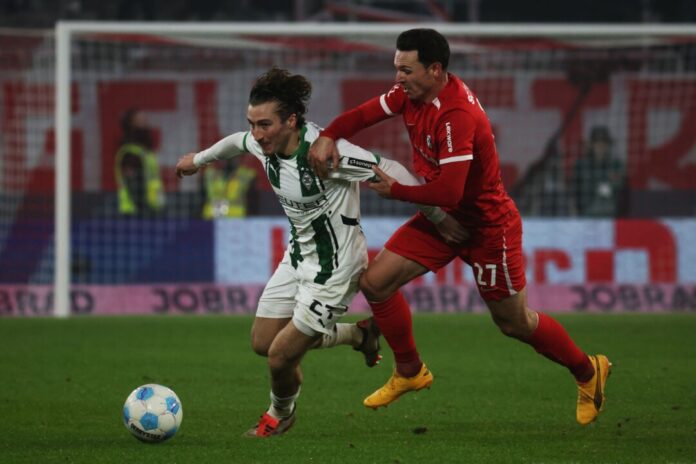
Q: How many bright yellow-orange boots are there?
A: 2